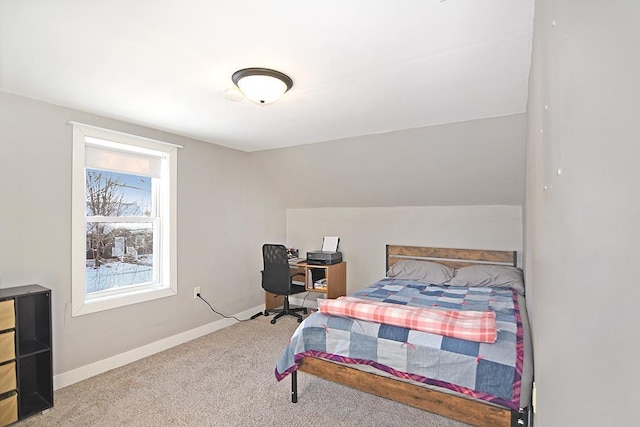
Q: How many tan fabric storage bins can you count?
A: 4